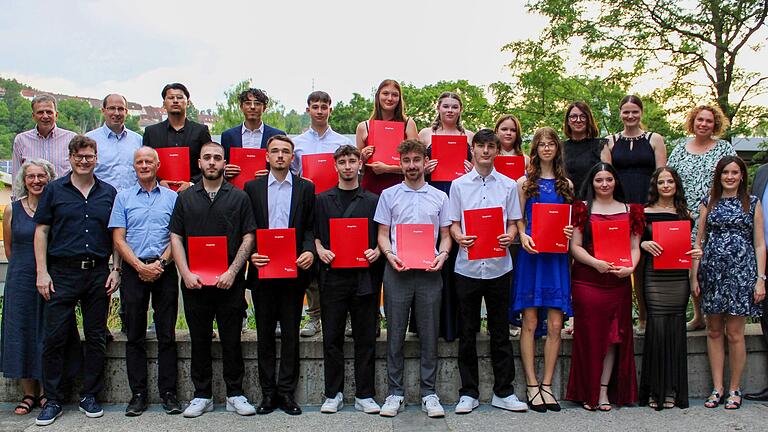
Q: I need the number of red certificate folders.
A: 14